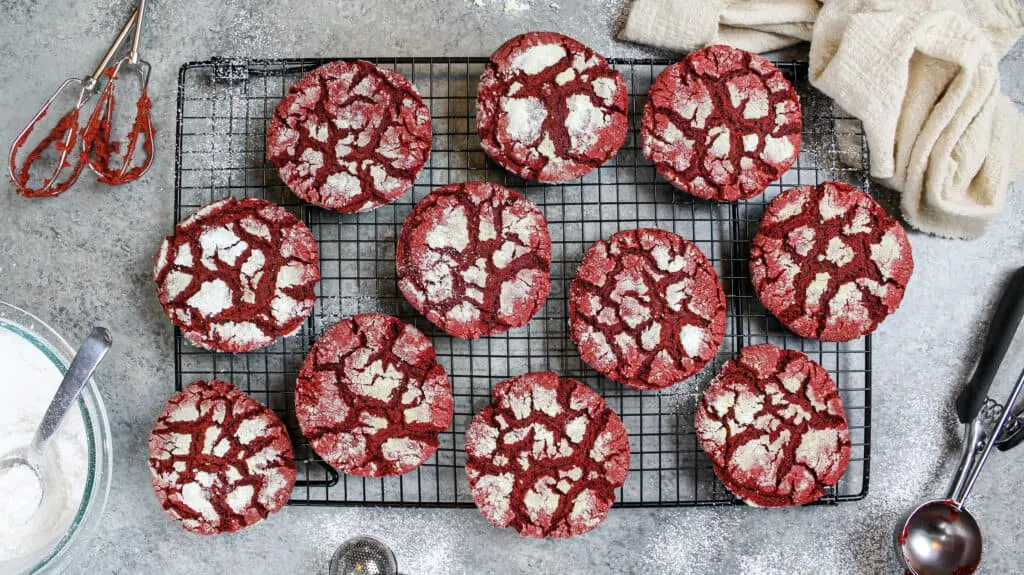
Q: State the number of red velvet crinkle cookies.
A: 11